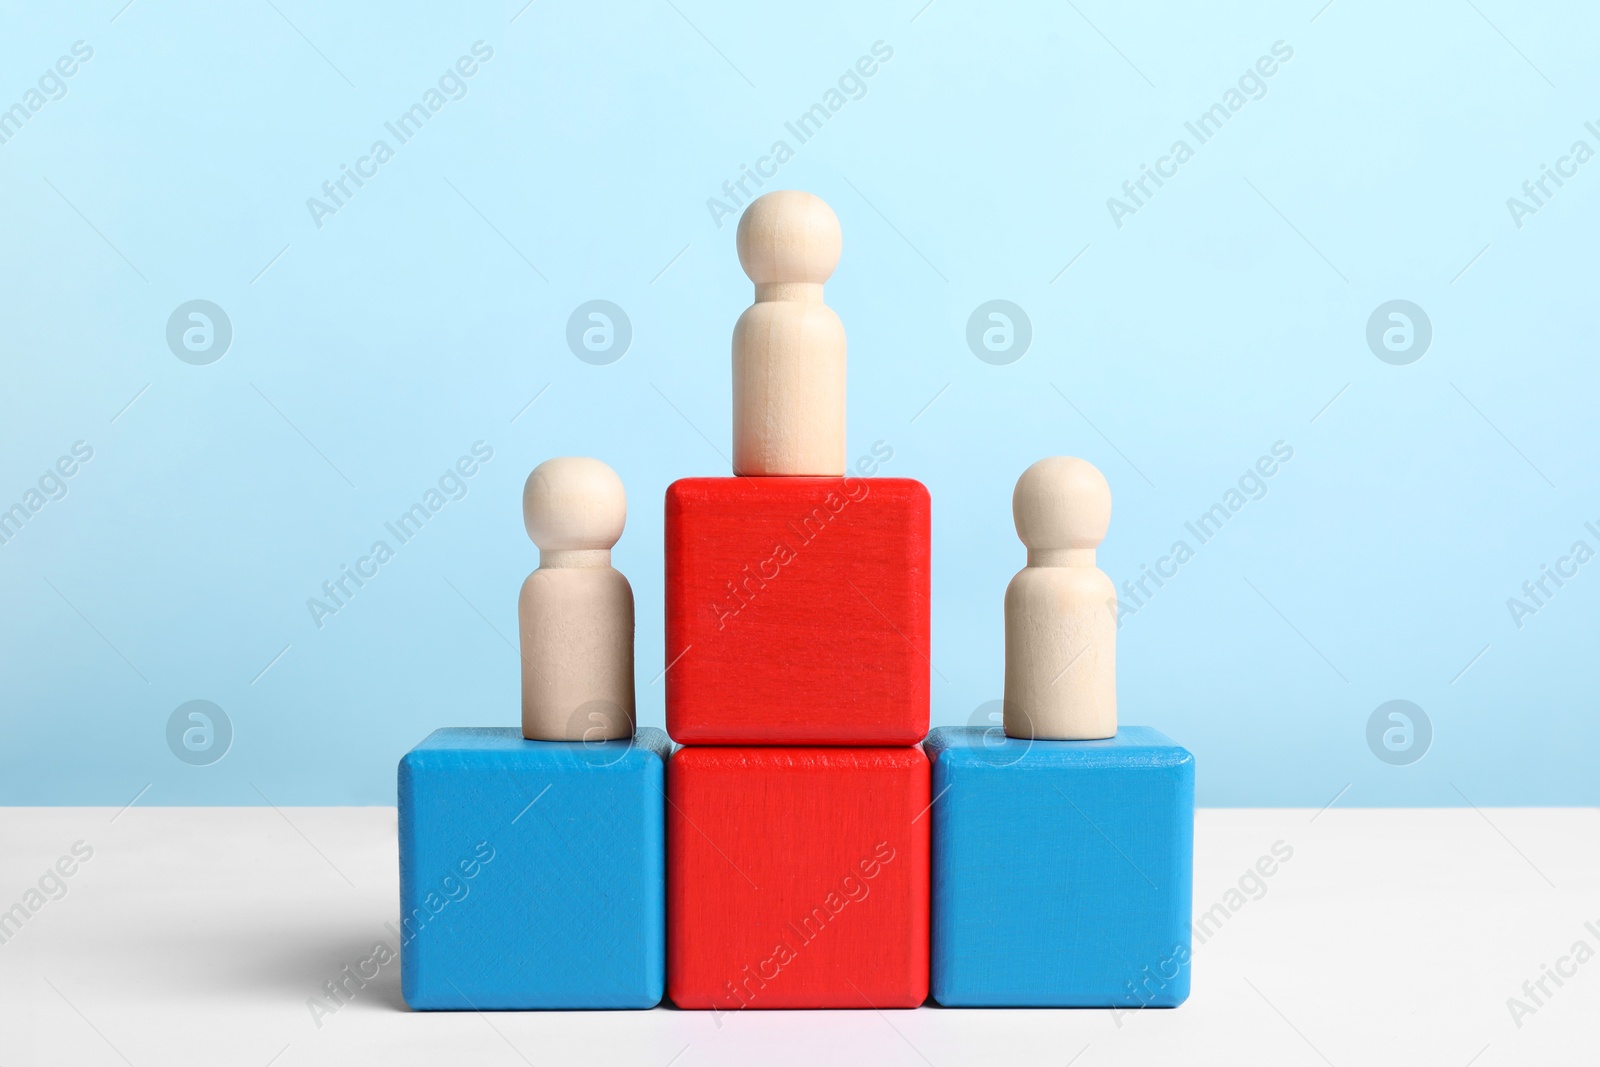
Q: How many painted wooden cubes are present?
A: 4